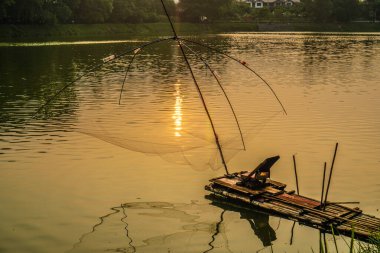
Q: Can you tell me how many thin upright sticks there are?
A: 3